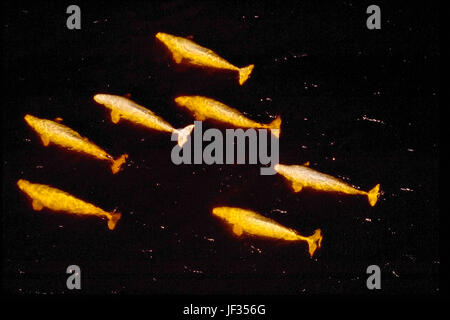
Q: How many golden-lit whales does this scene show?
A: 7